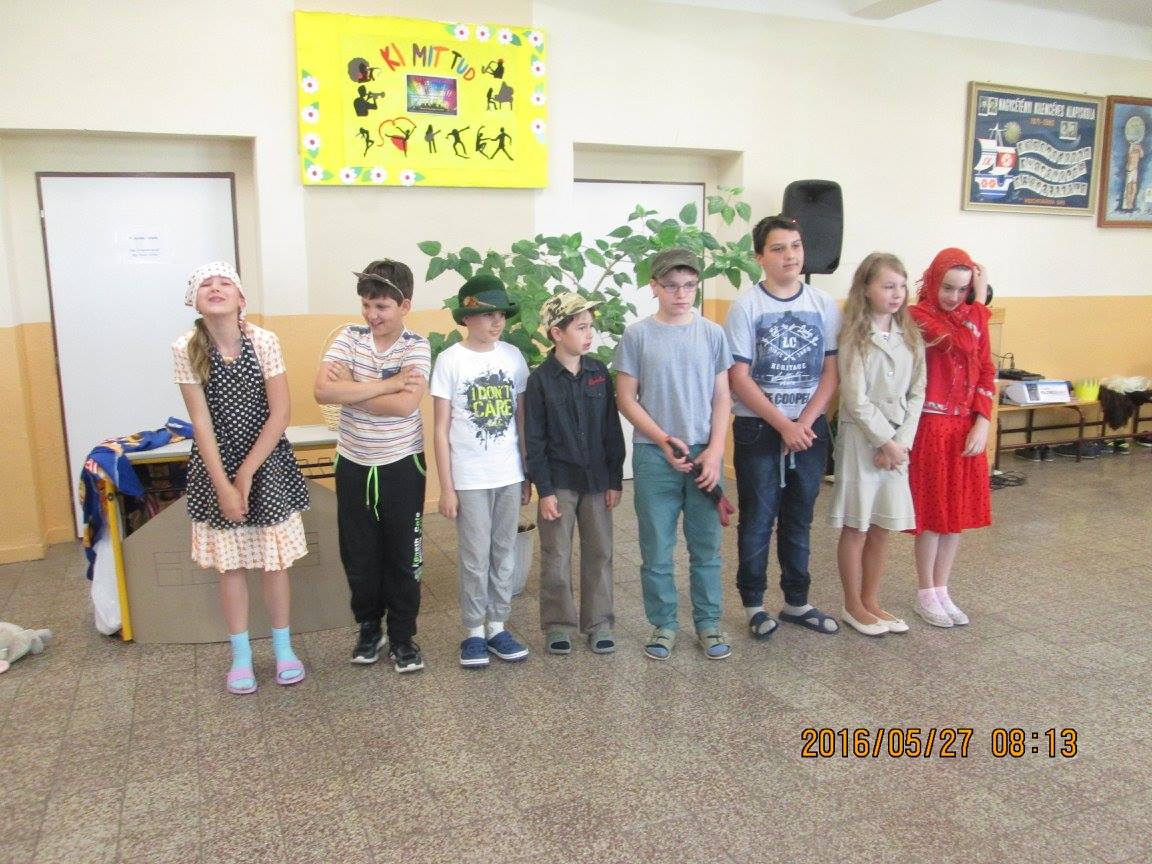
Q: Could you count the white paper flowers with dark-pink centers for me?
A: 14